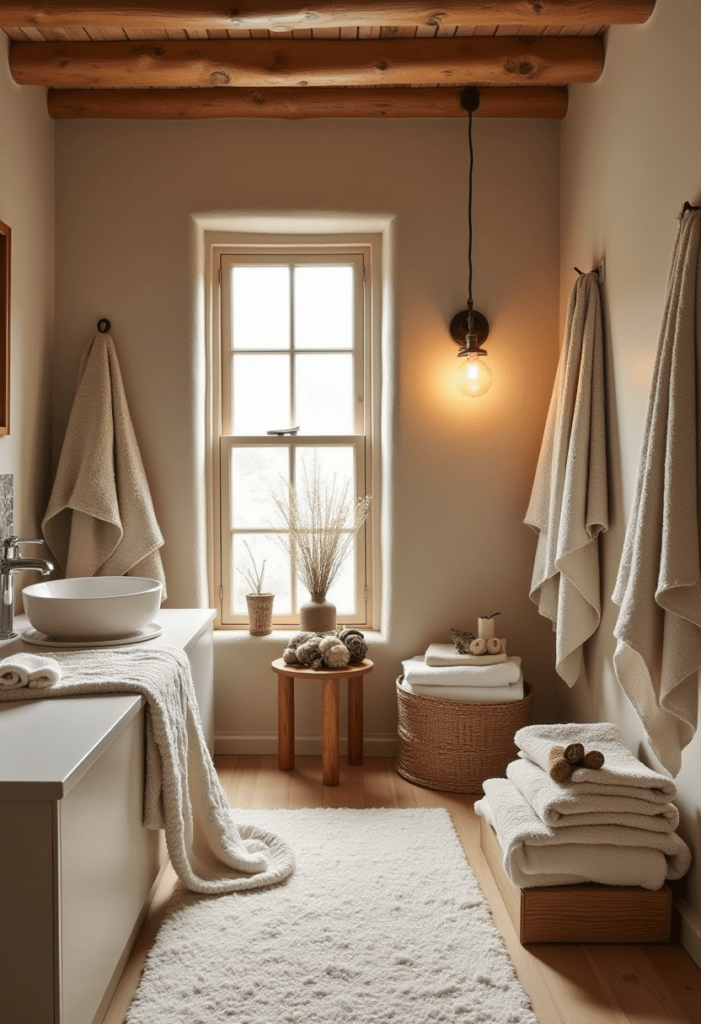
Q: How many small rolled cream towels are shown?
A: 2